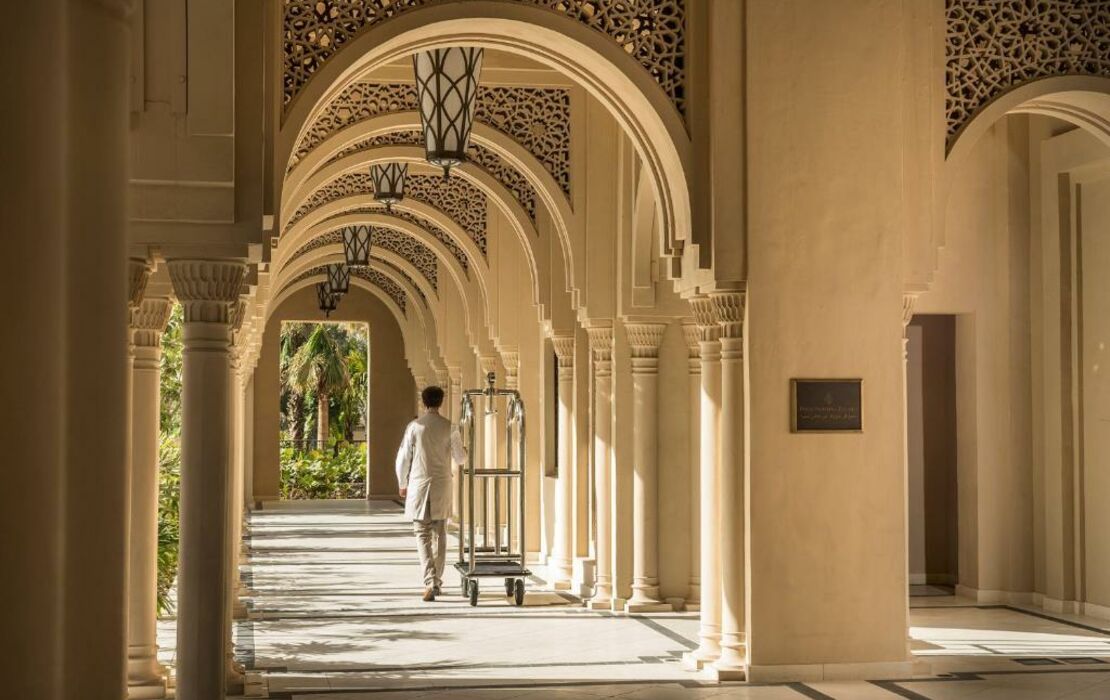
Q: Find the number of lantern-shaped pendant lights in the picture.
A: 5